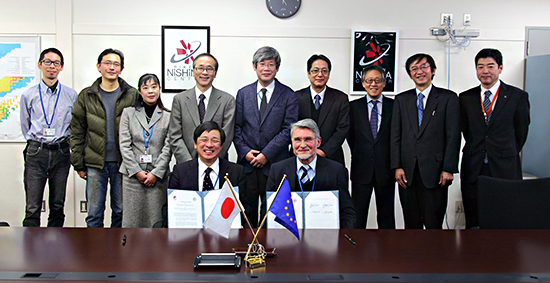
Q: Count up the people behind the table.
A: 11